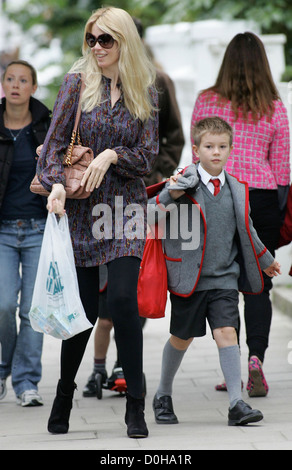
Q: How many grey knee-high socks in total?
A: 2